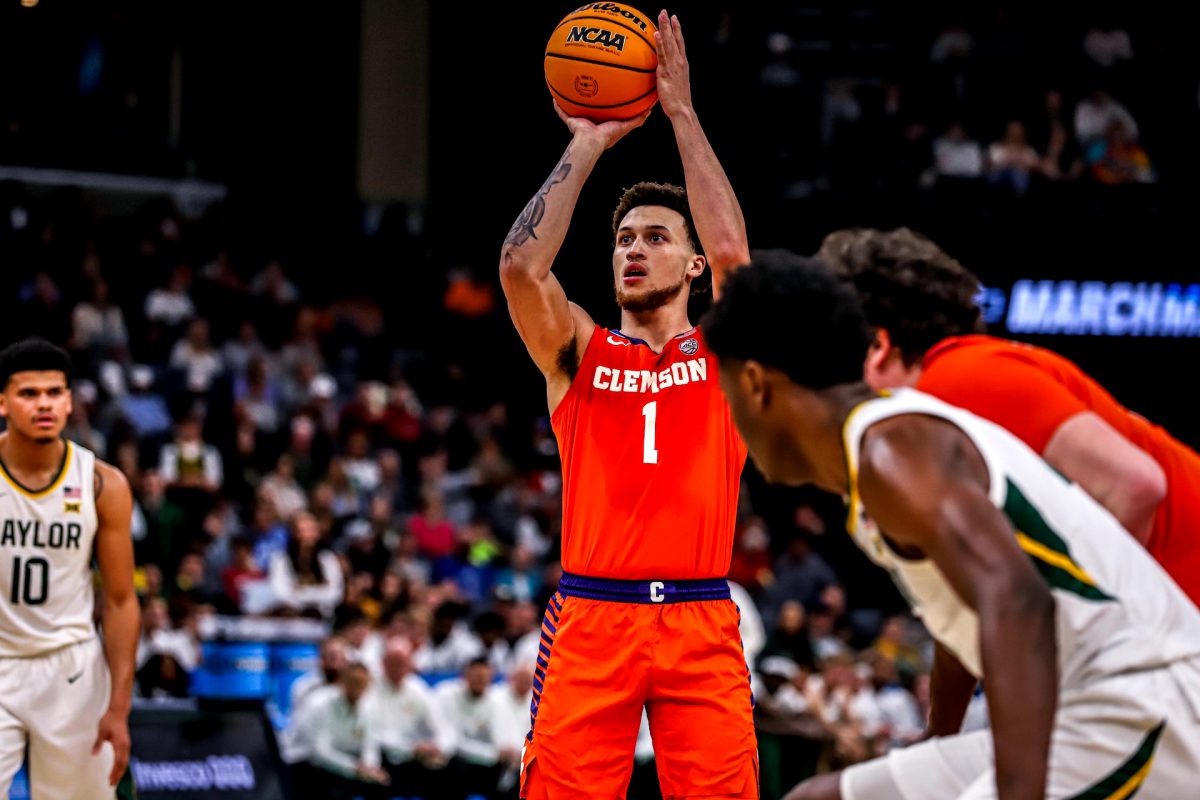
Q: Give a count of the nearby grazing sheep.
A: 0